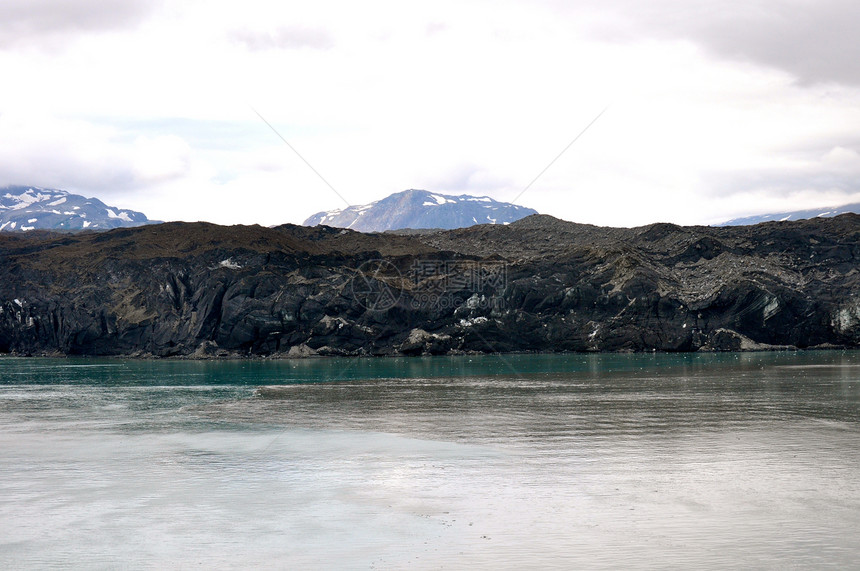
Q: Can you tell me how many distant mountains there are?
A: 3